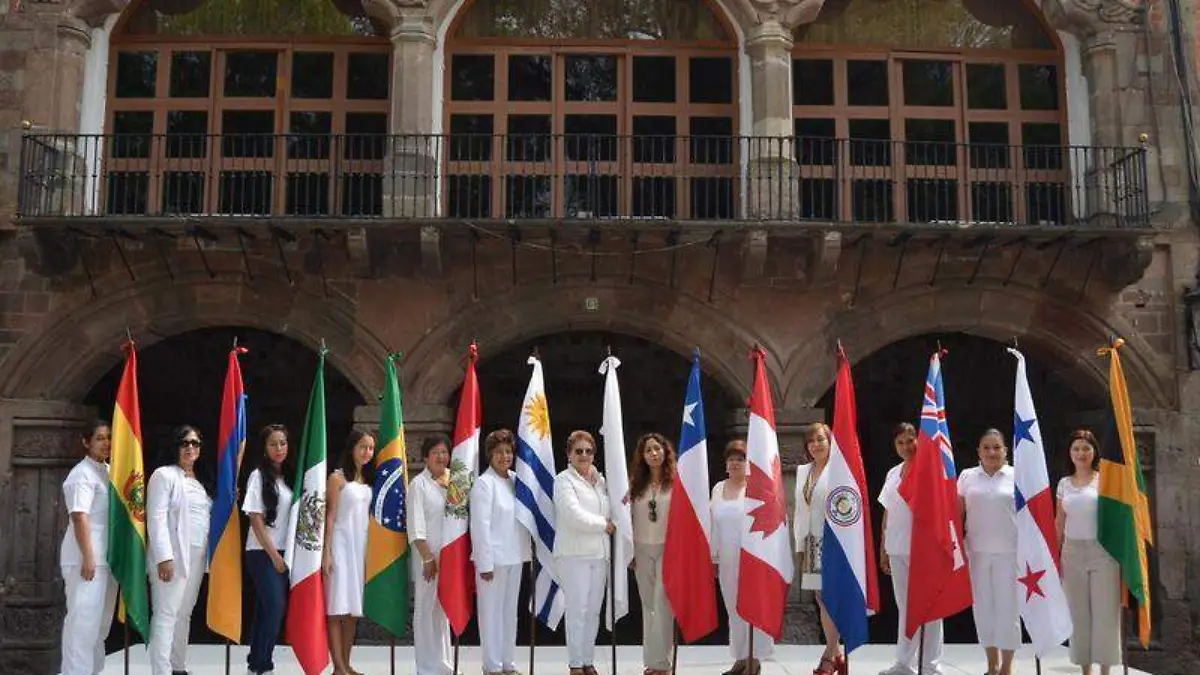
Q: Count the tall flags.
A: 13